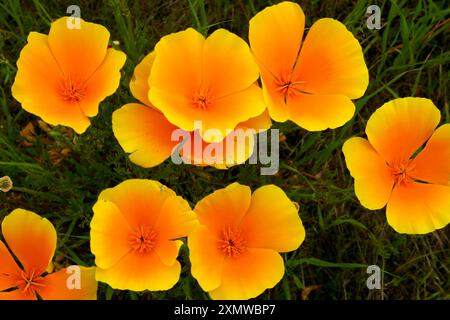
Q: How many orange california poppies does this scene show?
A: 8